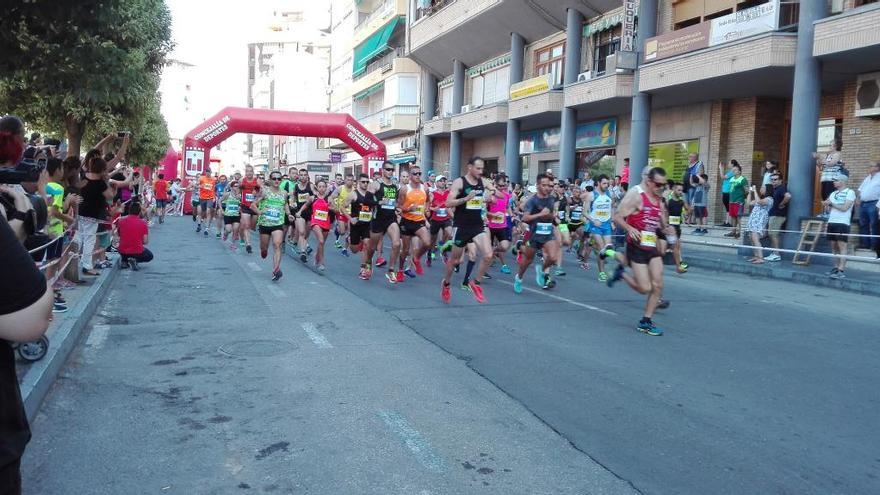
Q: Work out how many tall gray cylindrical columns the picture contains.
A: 6